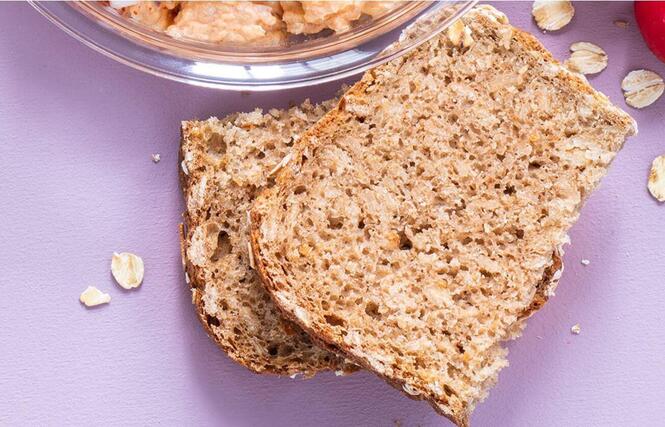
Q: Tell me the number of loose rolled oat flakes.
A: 6